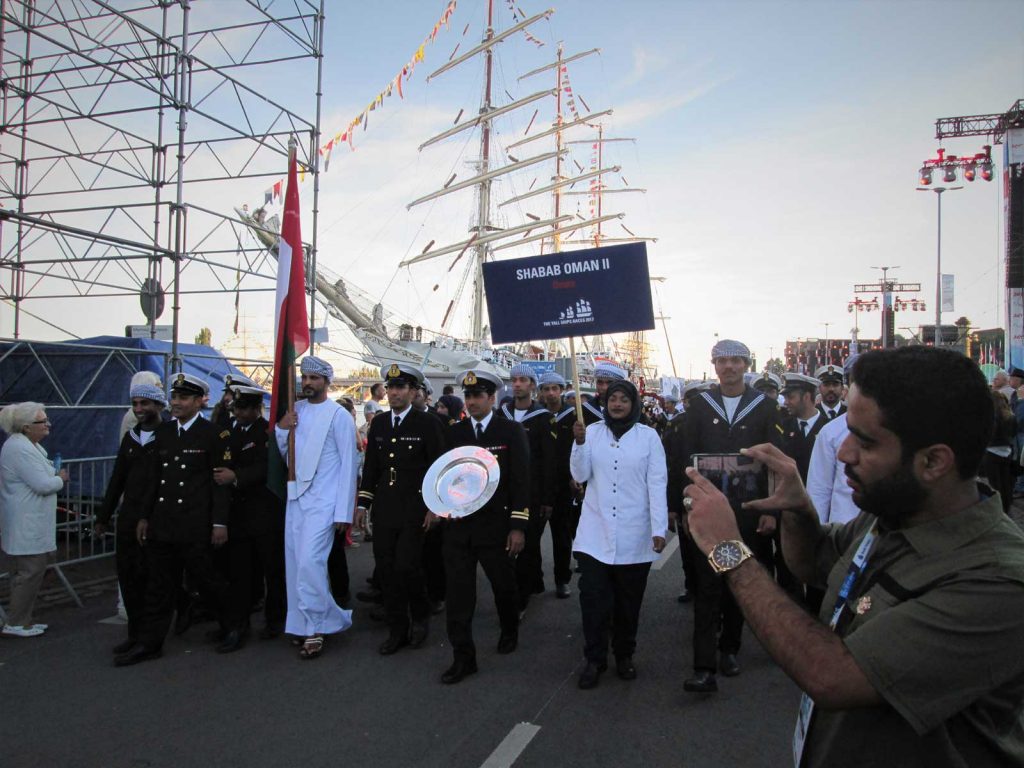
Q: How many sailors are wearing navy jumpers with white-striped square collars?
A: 5